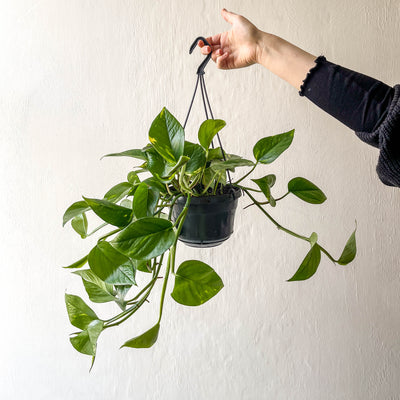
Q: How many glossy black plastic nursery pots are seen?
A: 1